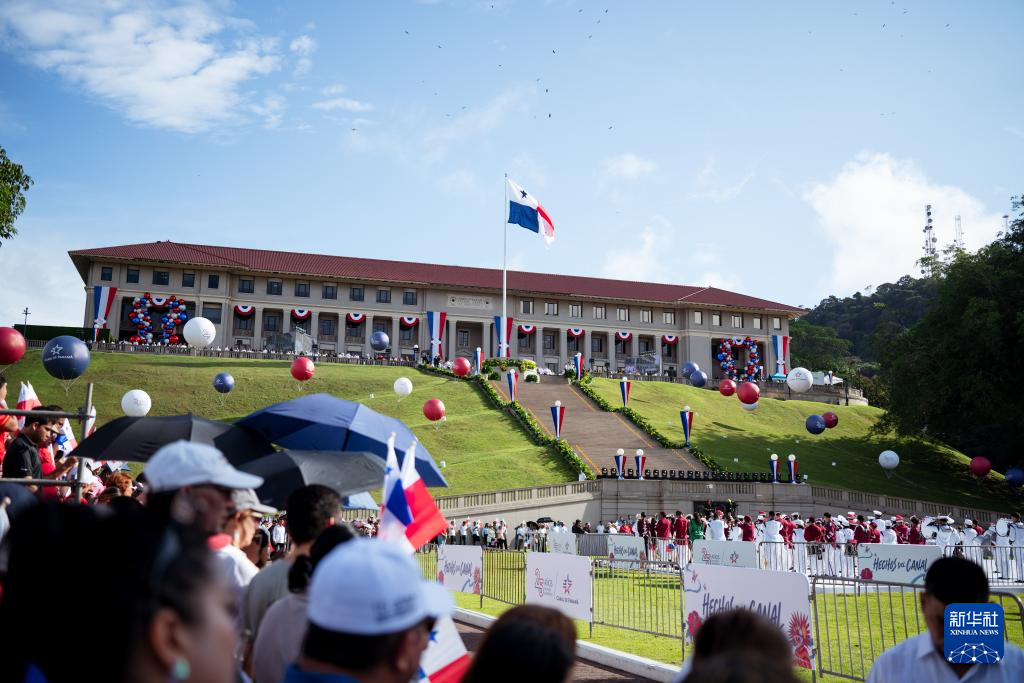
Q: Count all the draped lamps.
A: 10